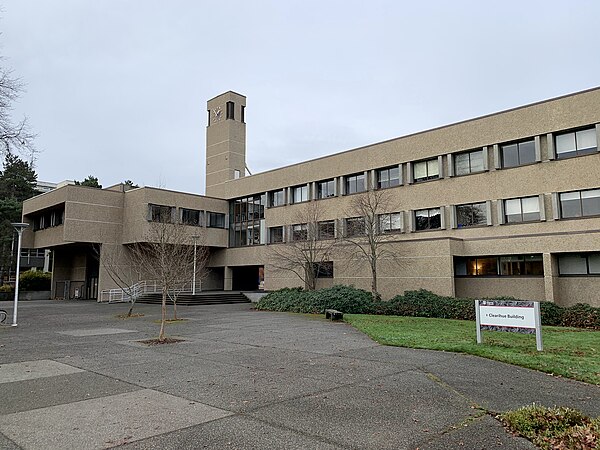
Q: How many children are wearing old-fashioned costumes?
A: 0